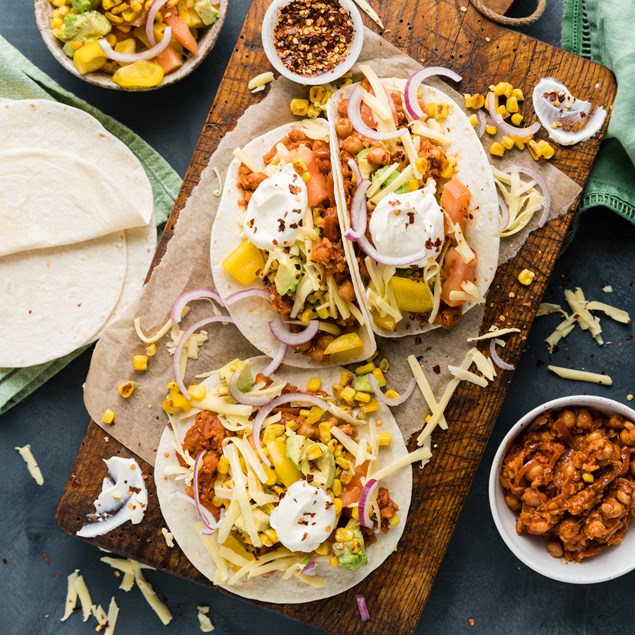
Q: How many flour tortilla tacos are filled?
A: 3